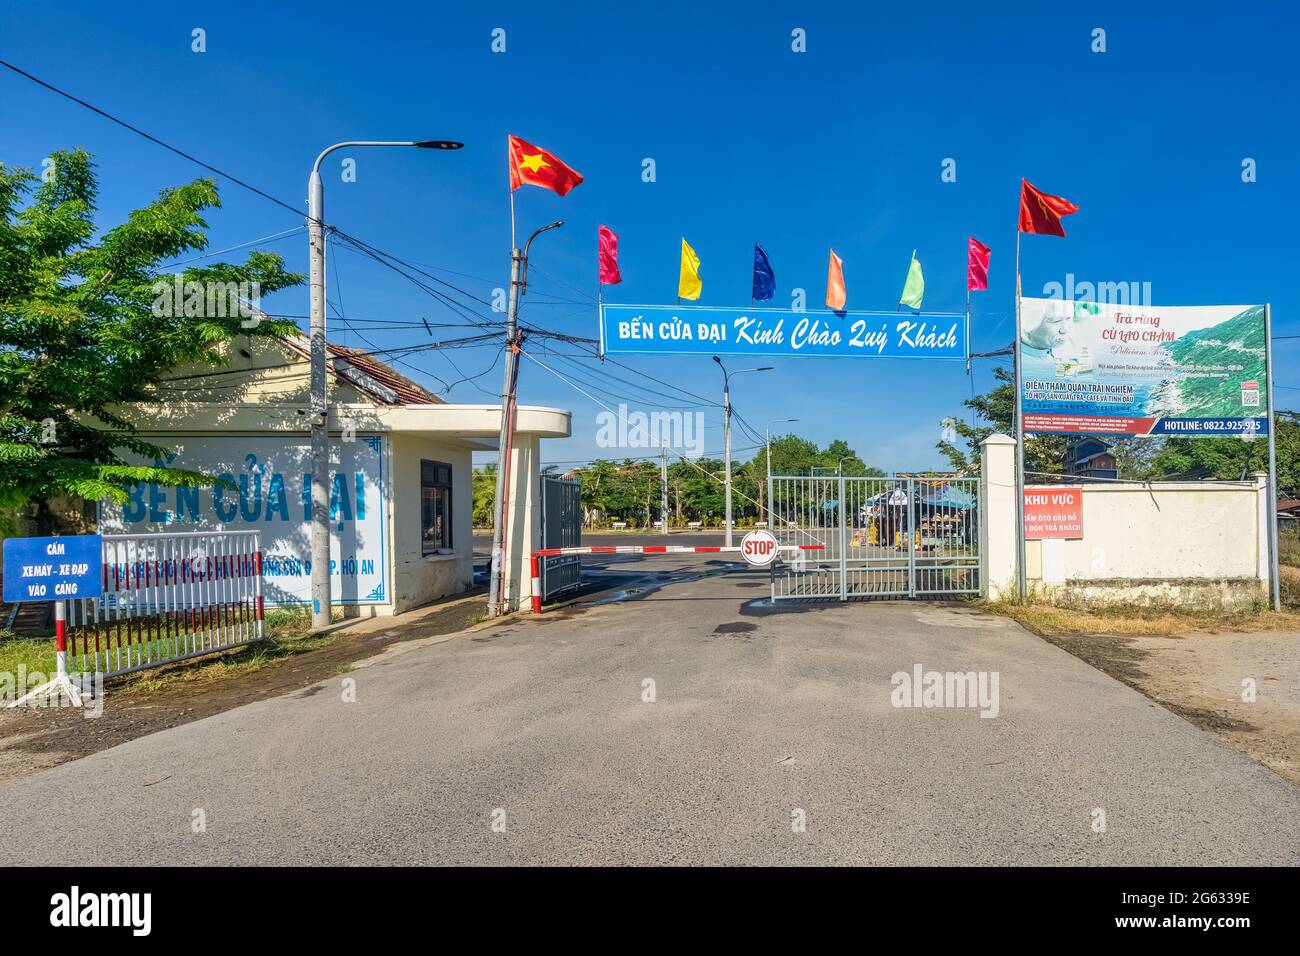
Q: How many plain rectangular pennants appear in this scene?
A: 6